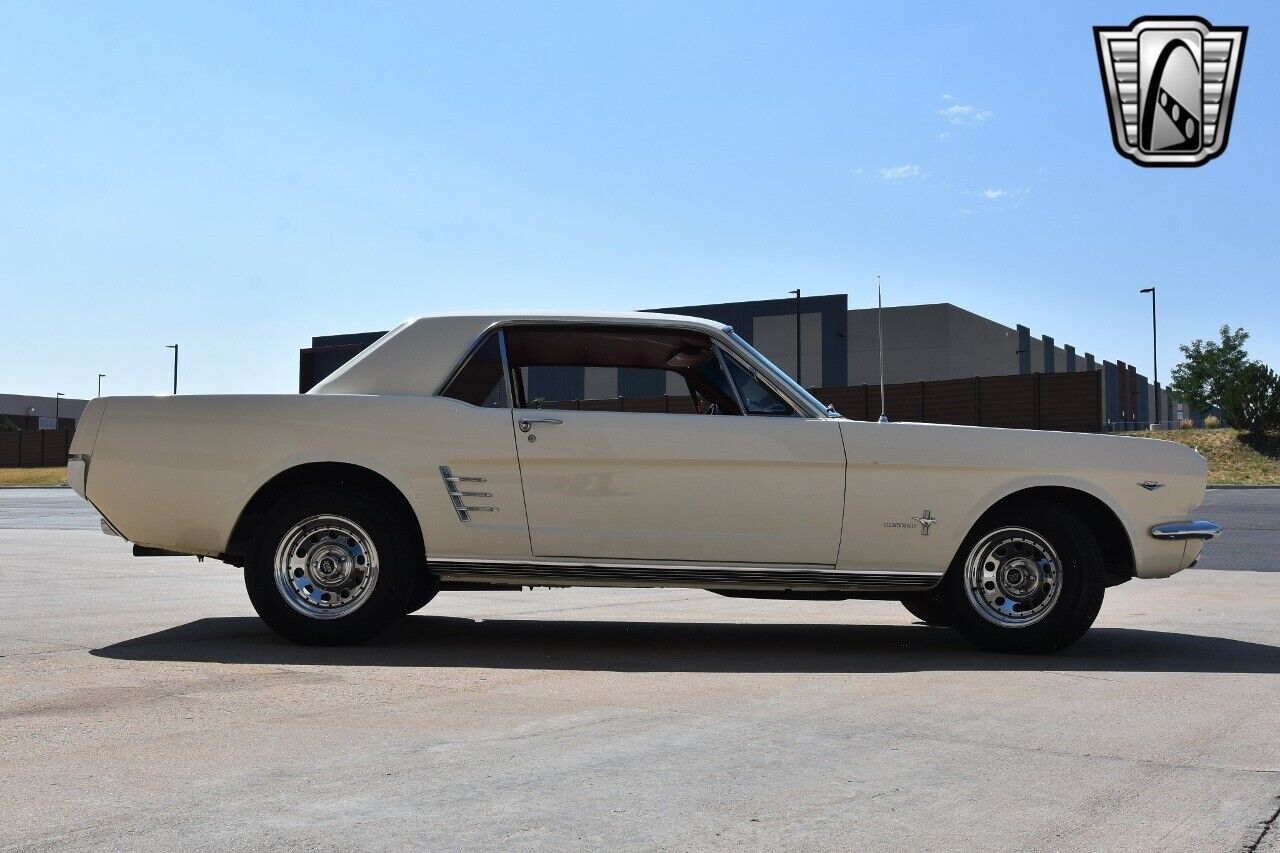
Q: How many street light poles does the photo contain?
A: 5